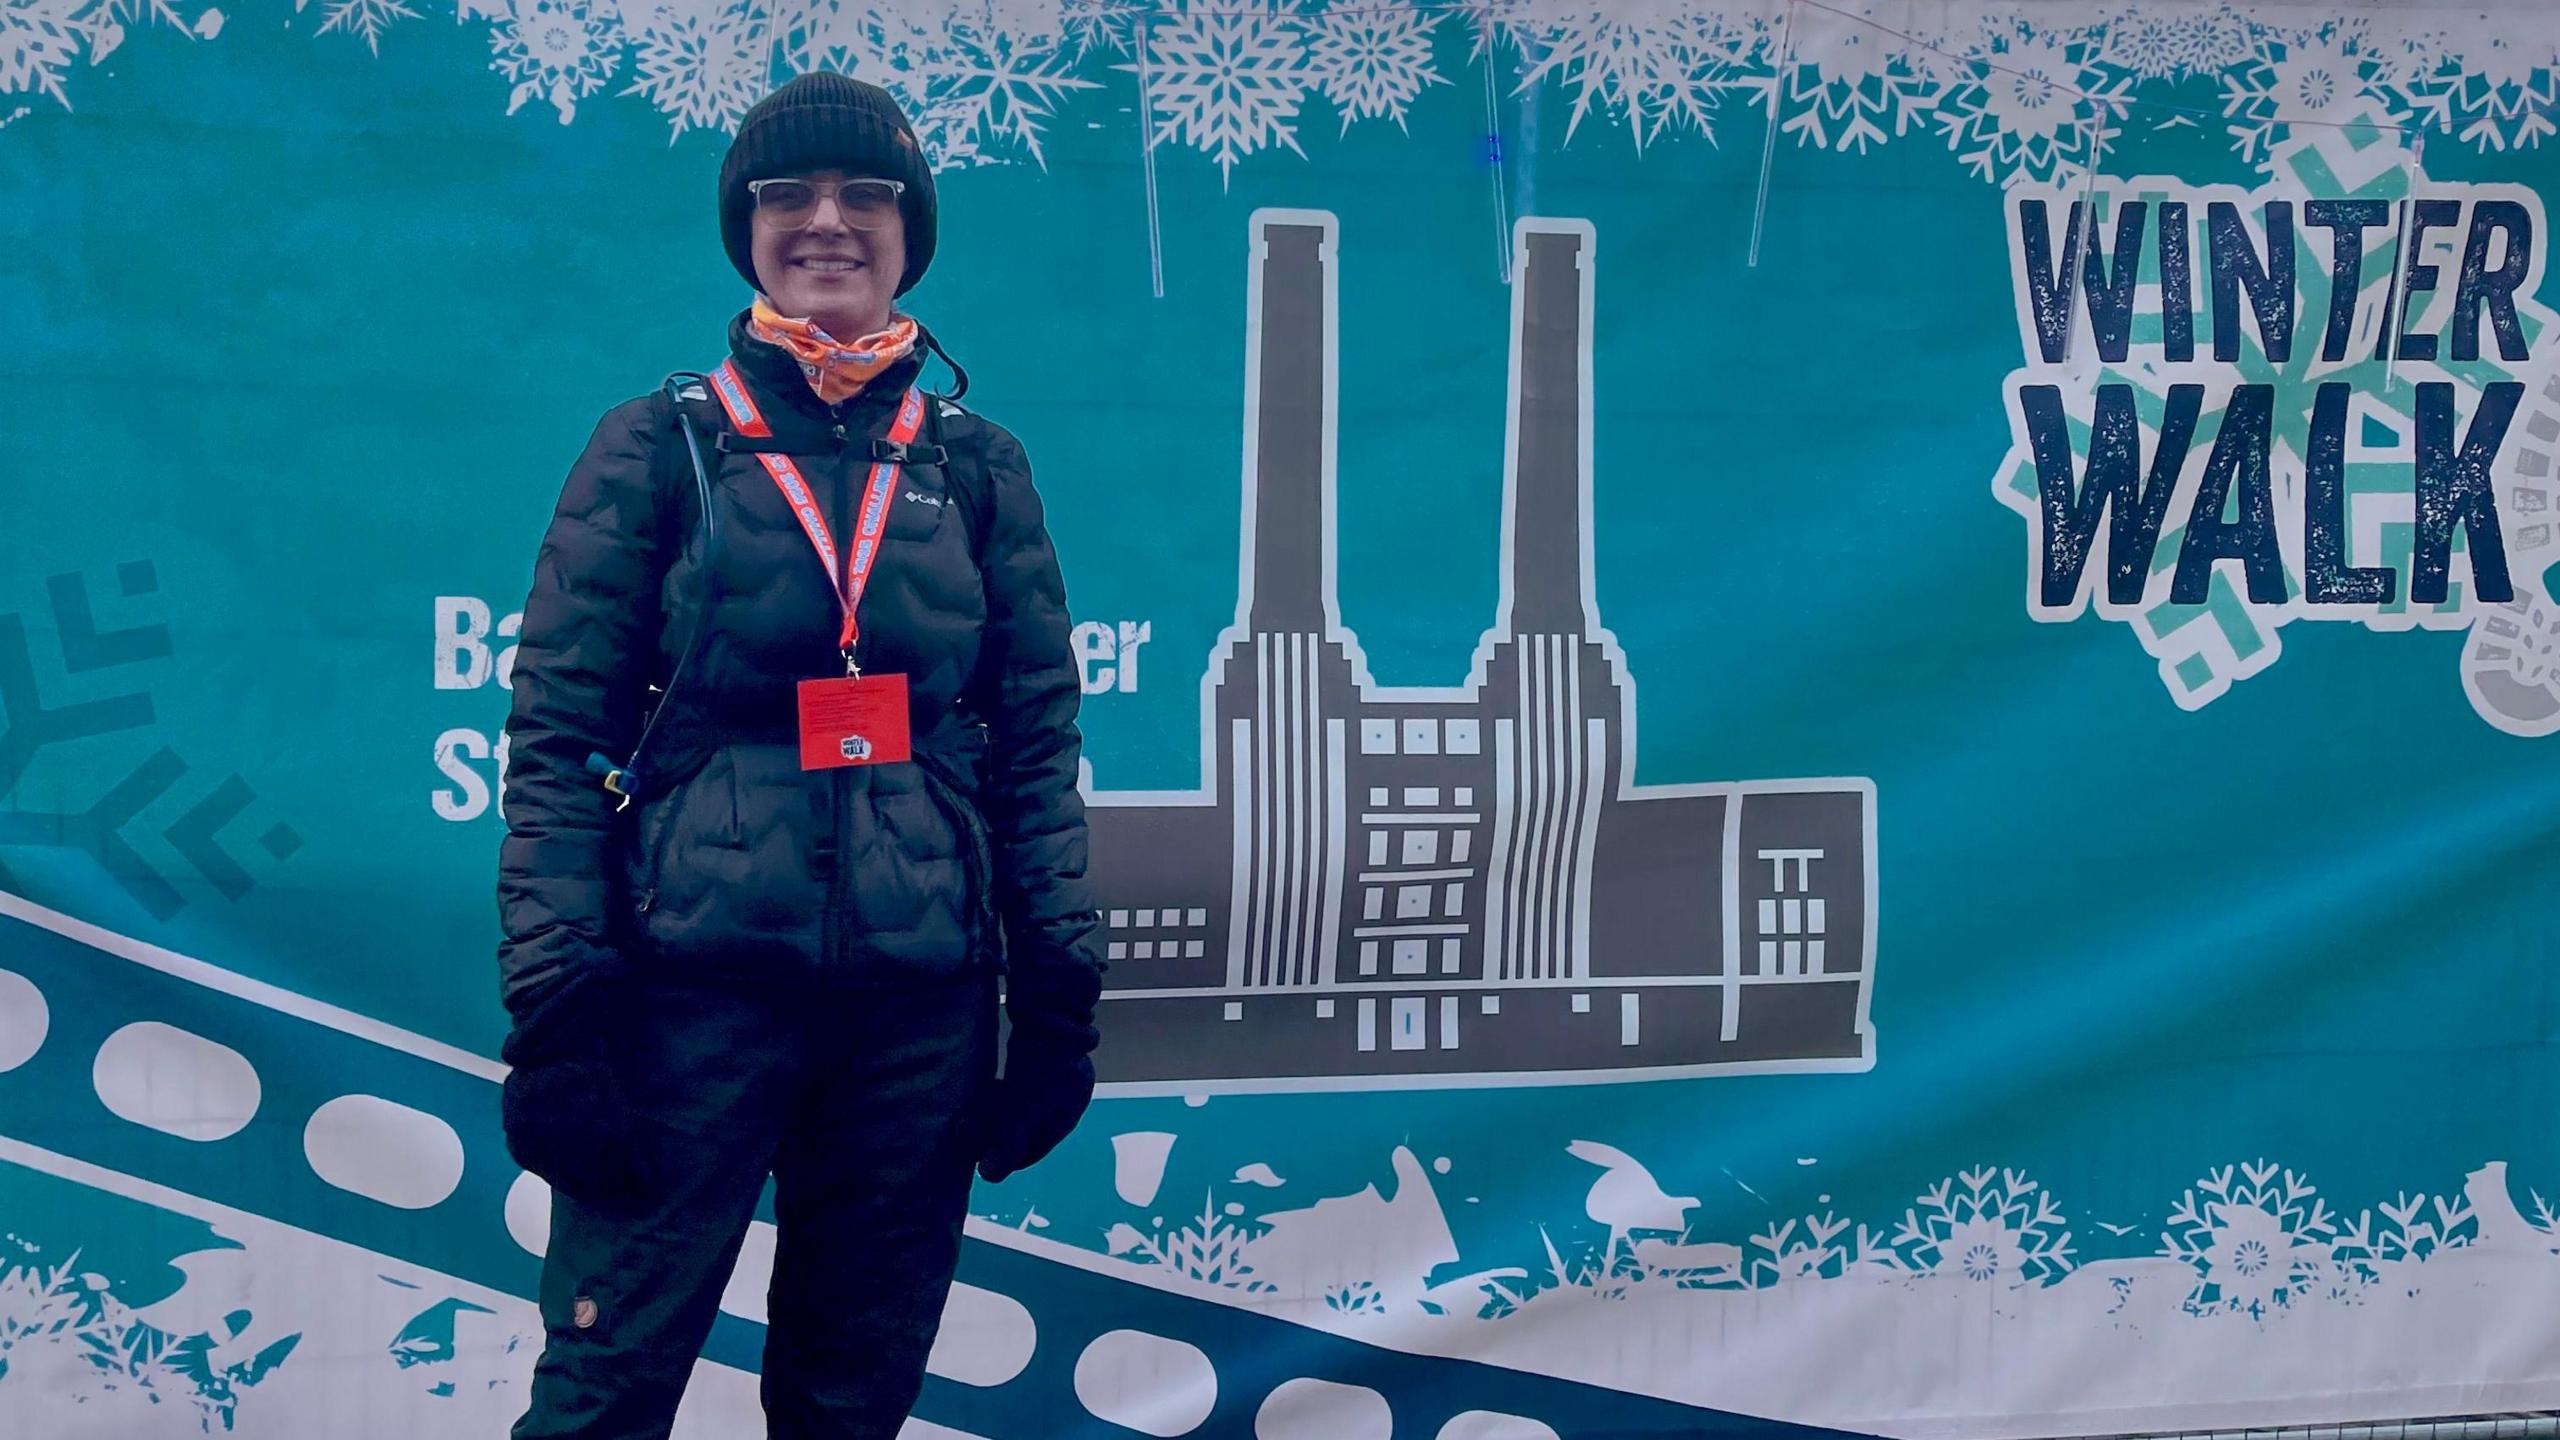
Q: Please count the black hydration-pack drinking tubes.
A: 1